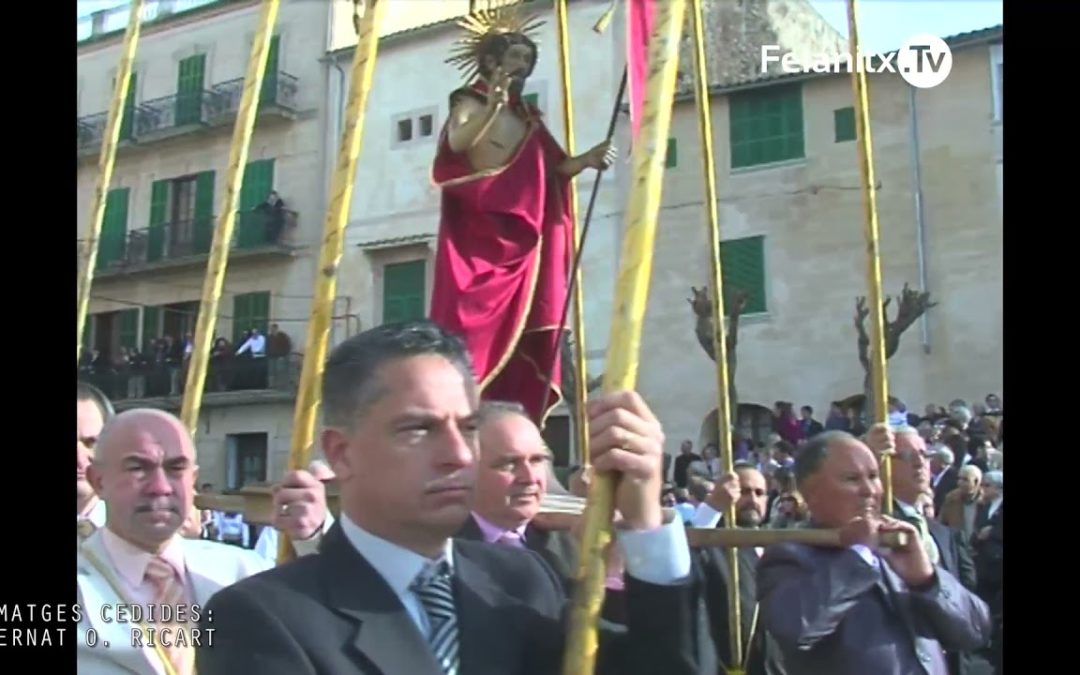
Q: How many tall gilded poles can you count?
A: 7